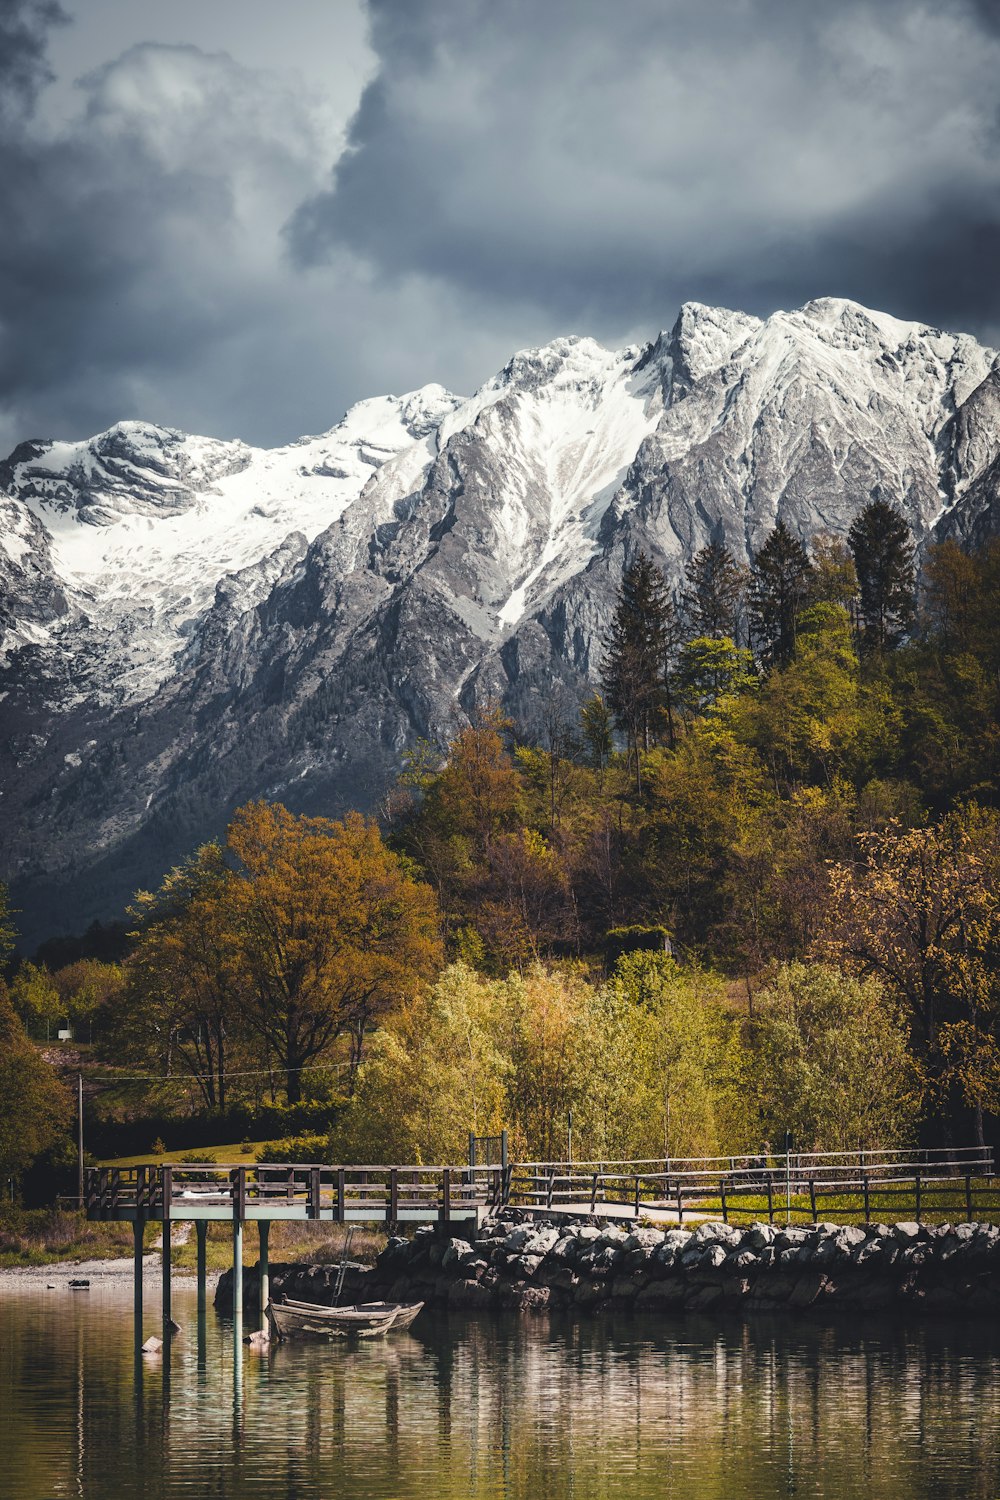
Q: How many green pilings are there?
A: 5